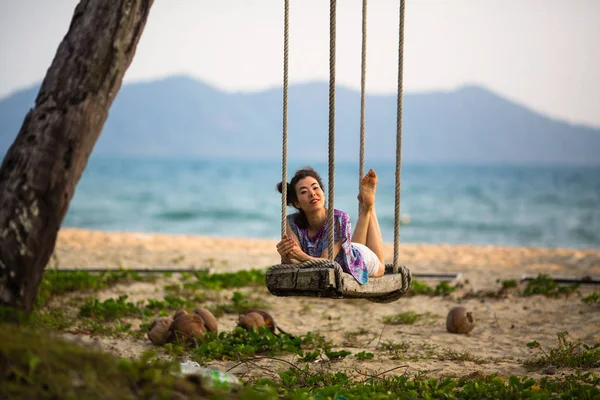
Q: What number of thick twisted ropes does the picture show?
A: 4